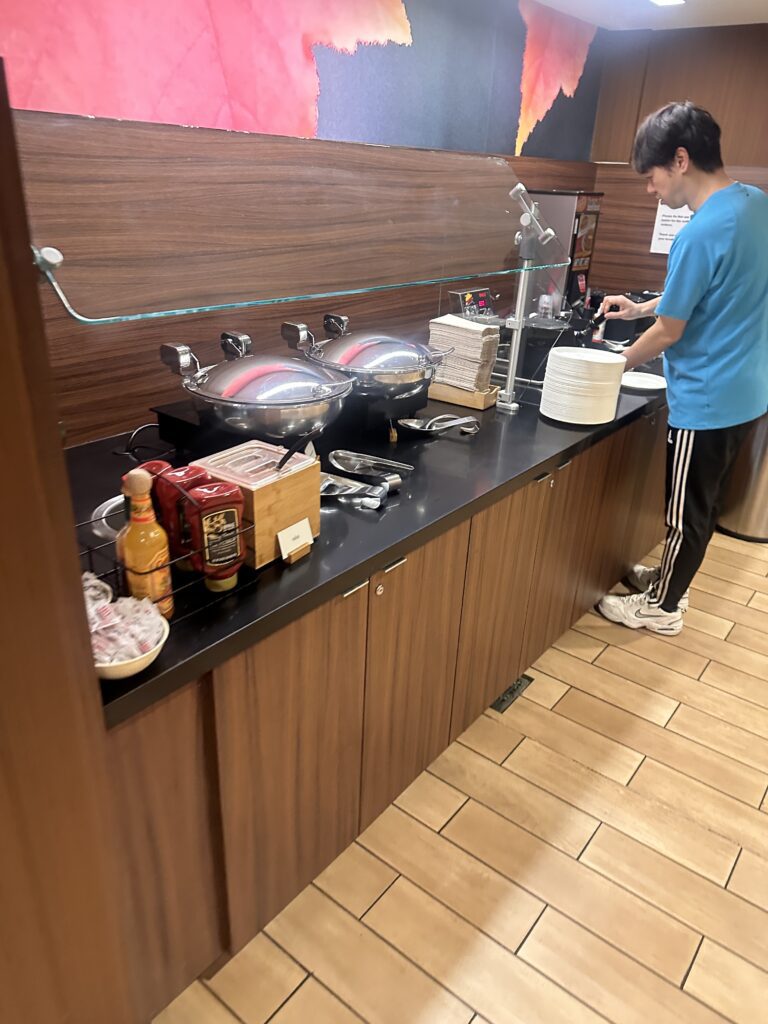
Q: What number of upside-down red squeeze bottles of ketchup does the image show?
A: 3